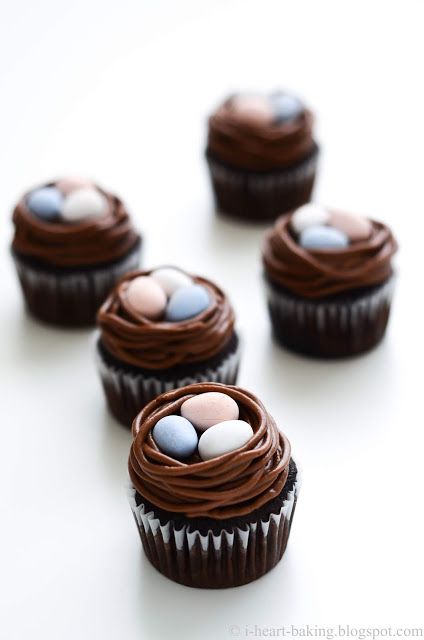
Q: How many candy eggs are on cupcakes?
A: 14